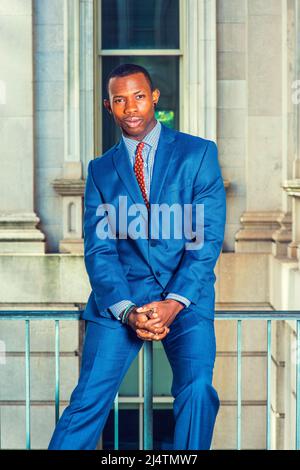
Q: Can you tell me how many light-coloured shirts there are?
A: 1